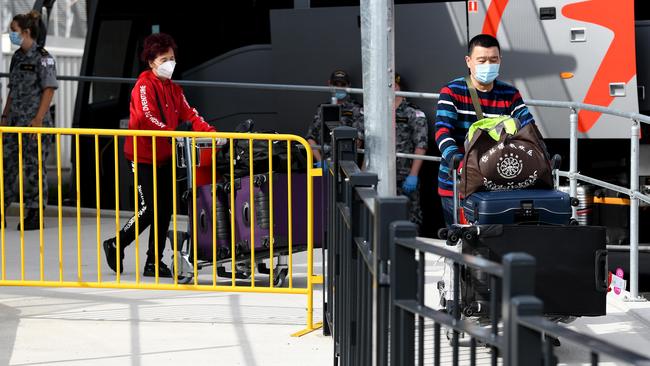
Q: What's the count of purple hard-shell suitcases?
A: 2